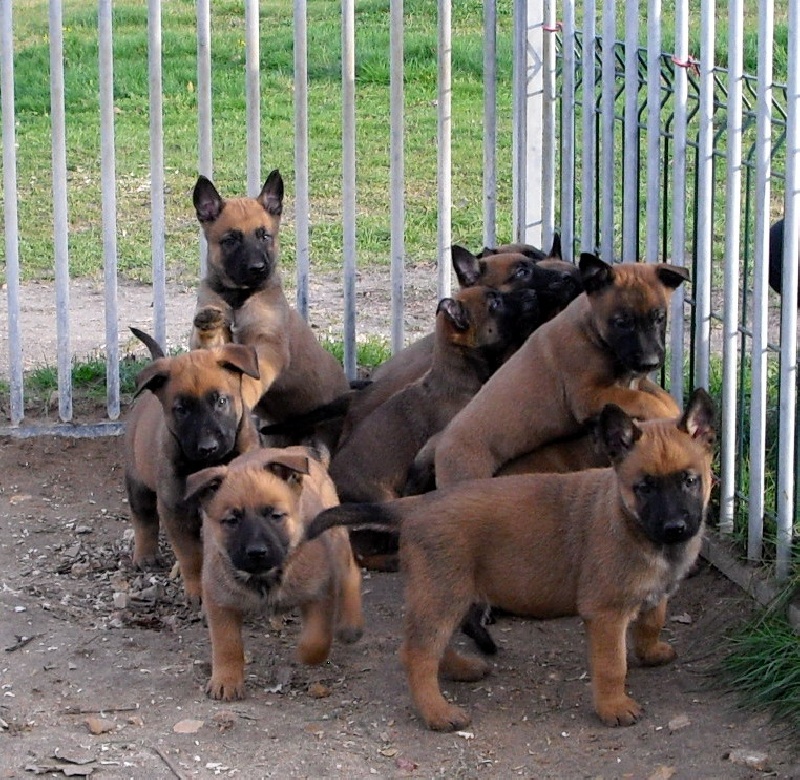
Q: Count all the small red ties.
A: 2